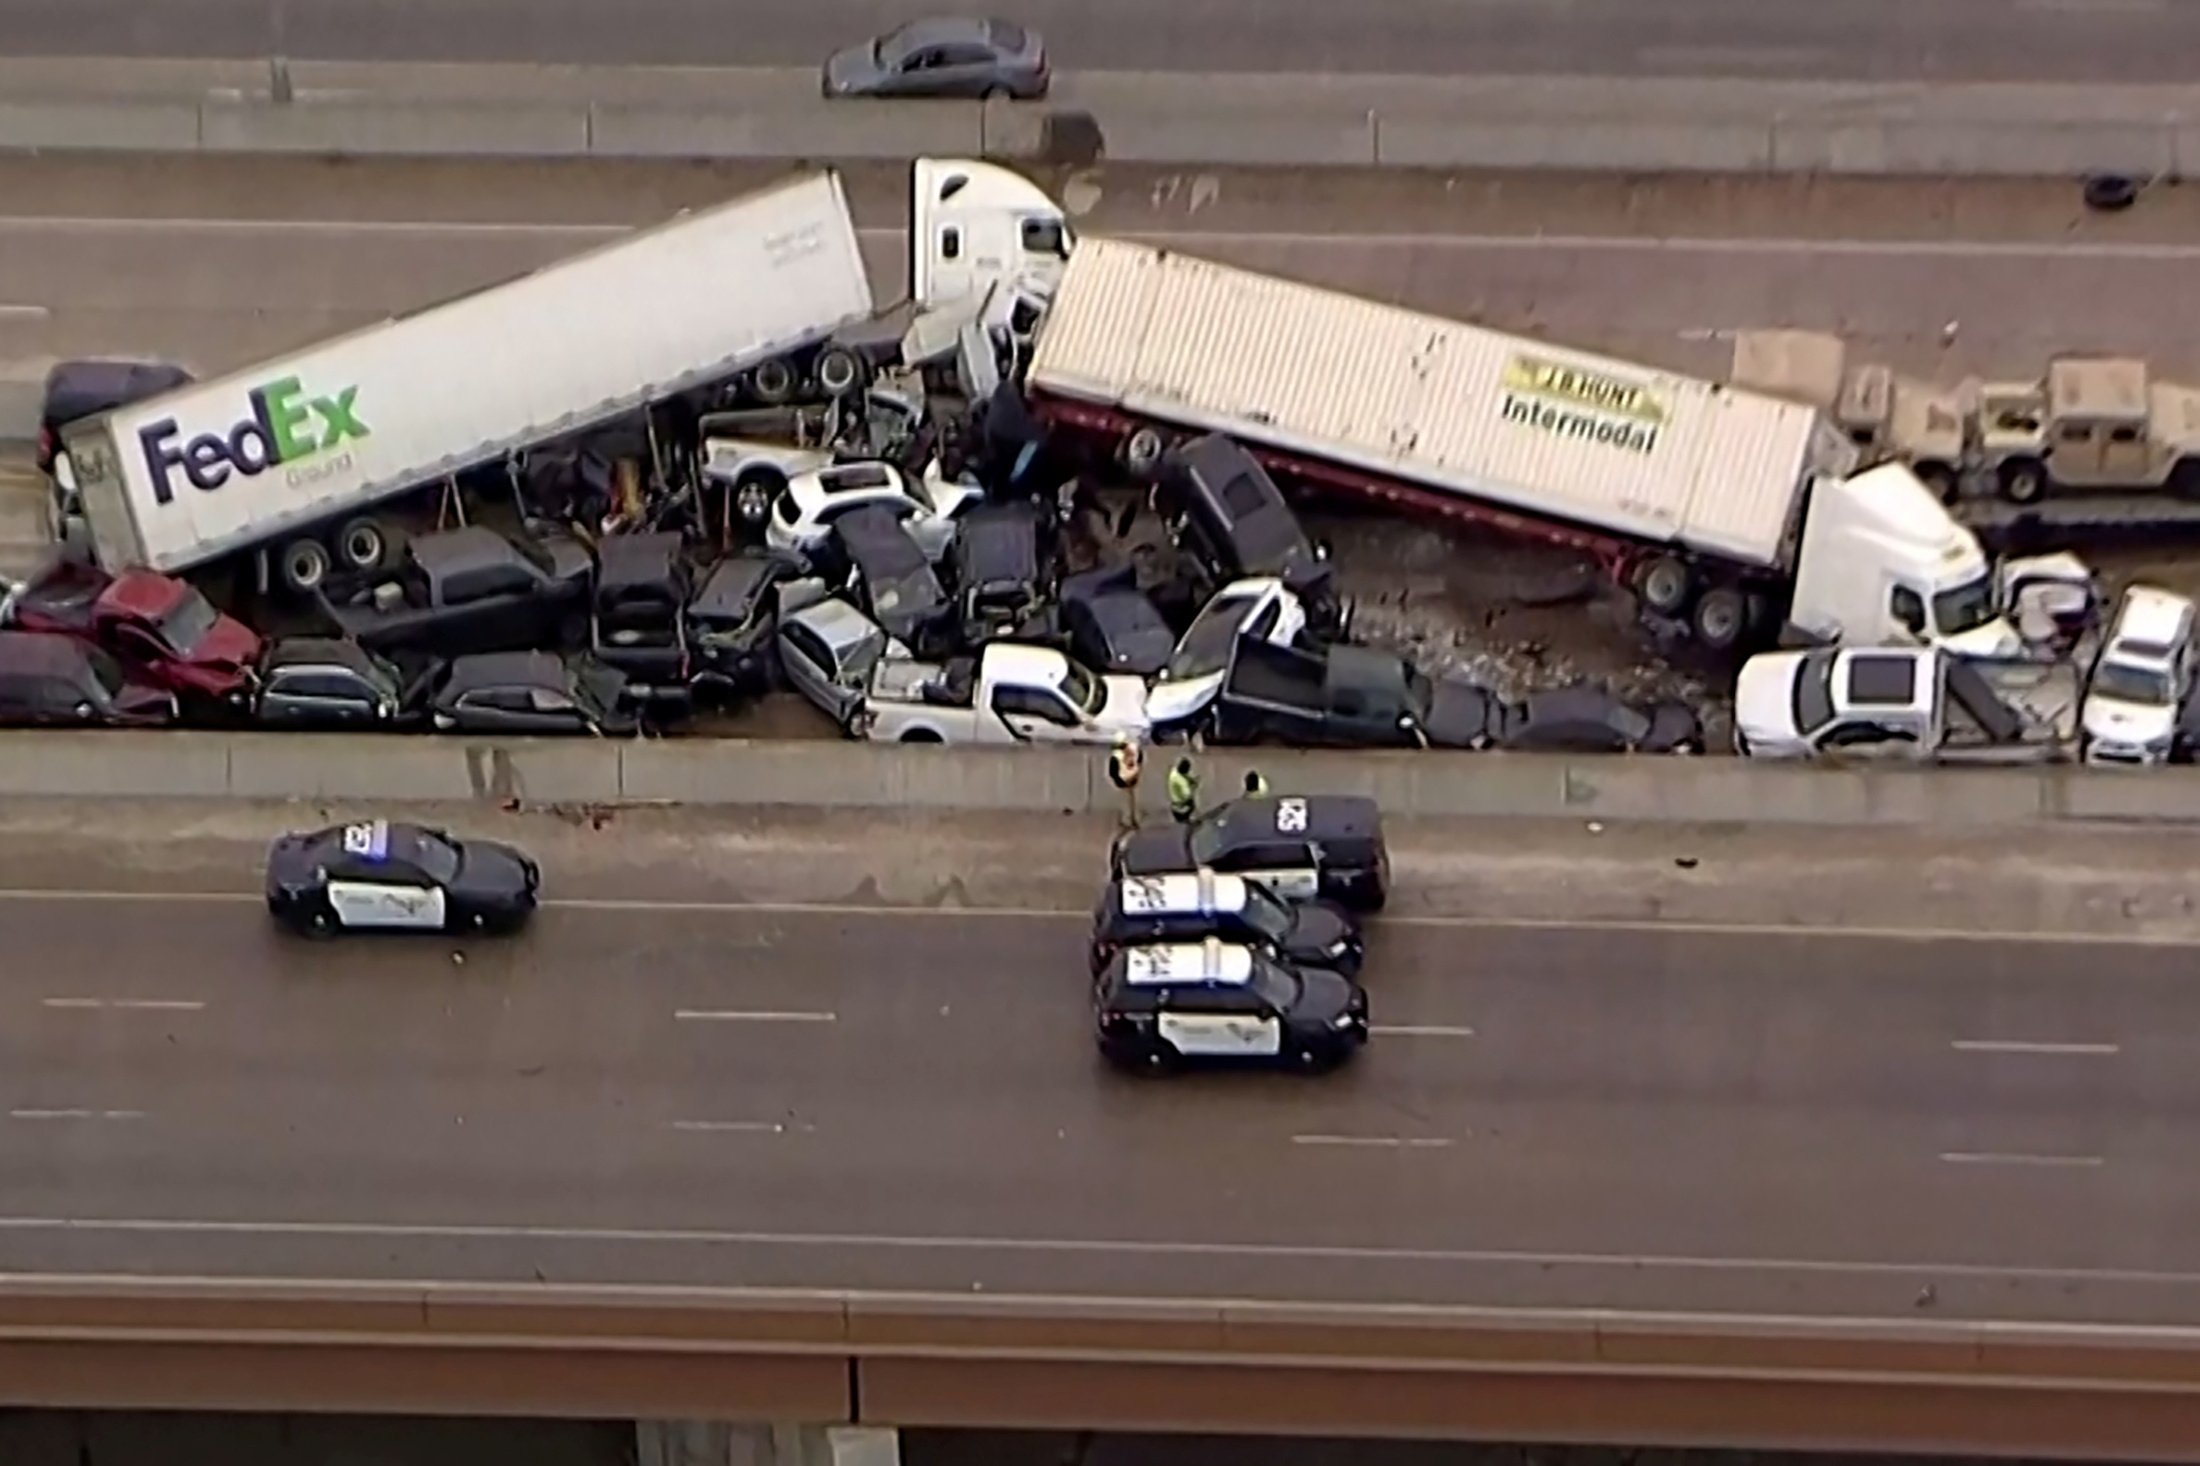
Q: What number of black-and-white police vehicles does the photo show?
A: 4